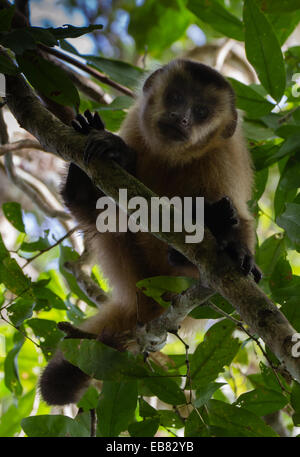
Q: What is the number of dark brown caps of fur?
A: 1